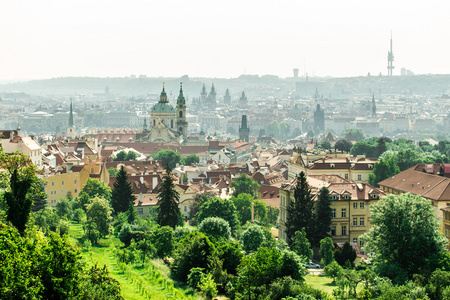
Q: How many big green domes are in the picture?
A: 1